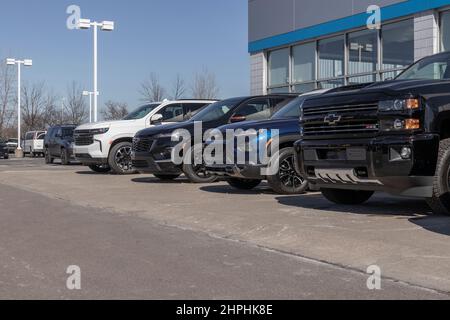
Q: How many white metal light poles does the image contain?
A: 3